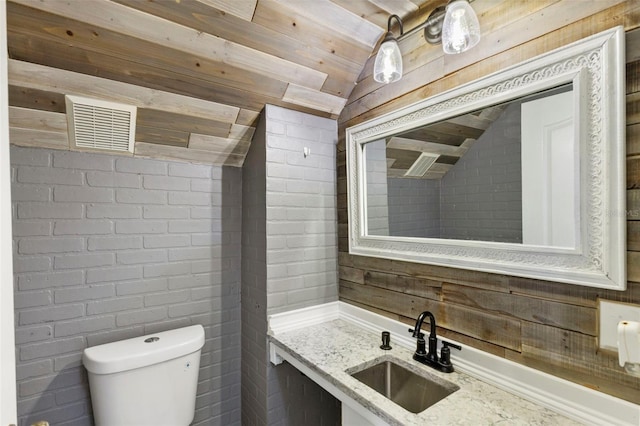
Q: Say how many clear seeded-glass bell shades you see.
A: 2